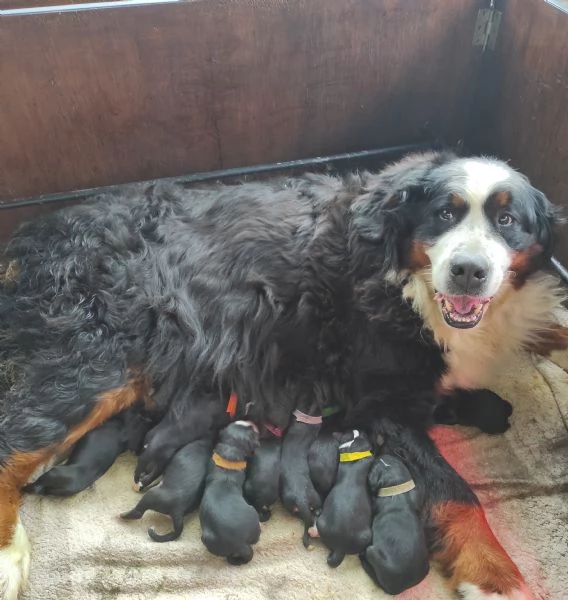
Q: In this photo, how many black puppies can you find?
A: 9